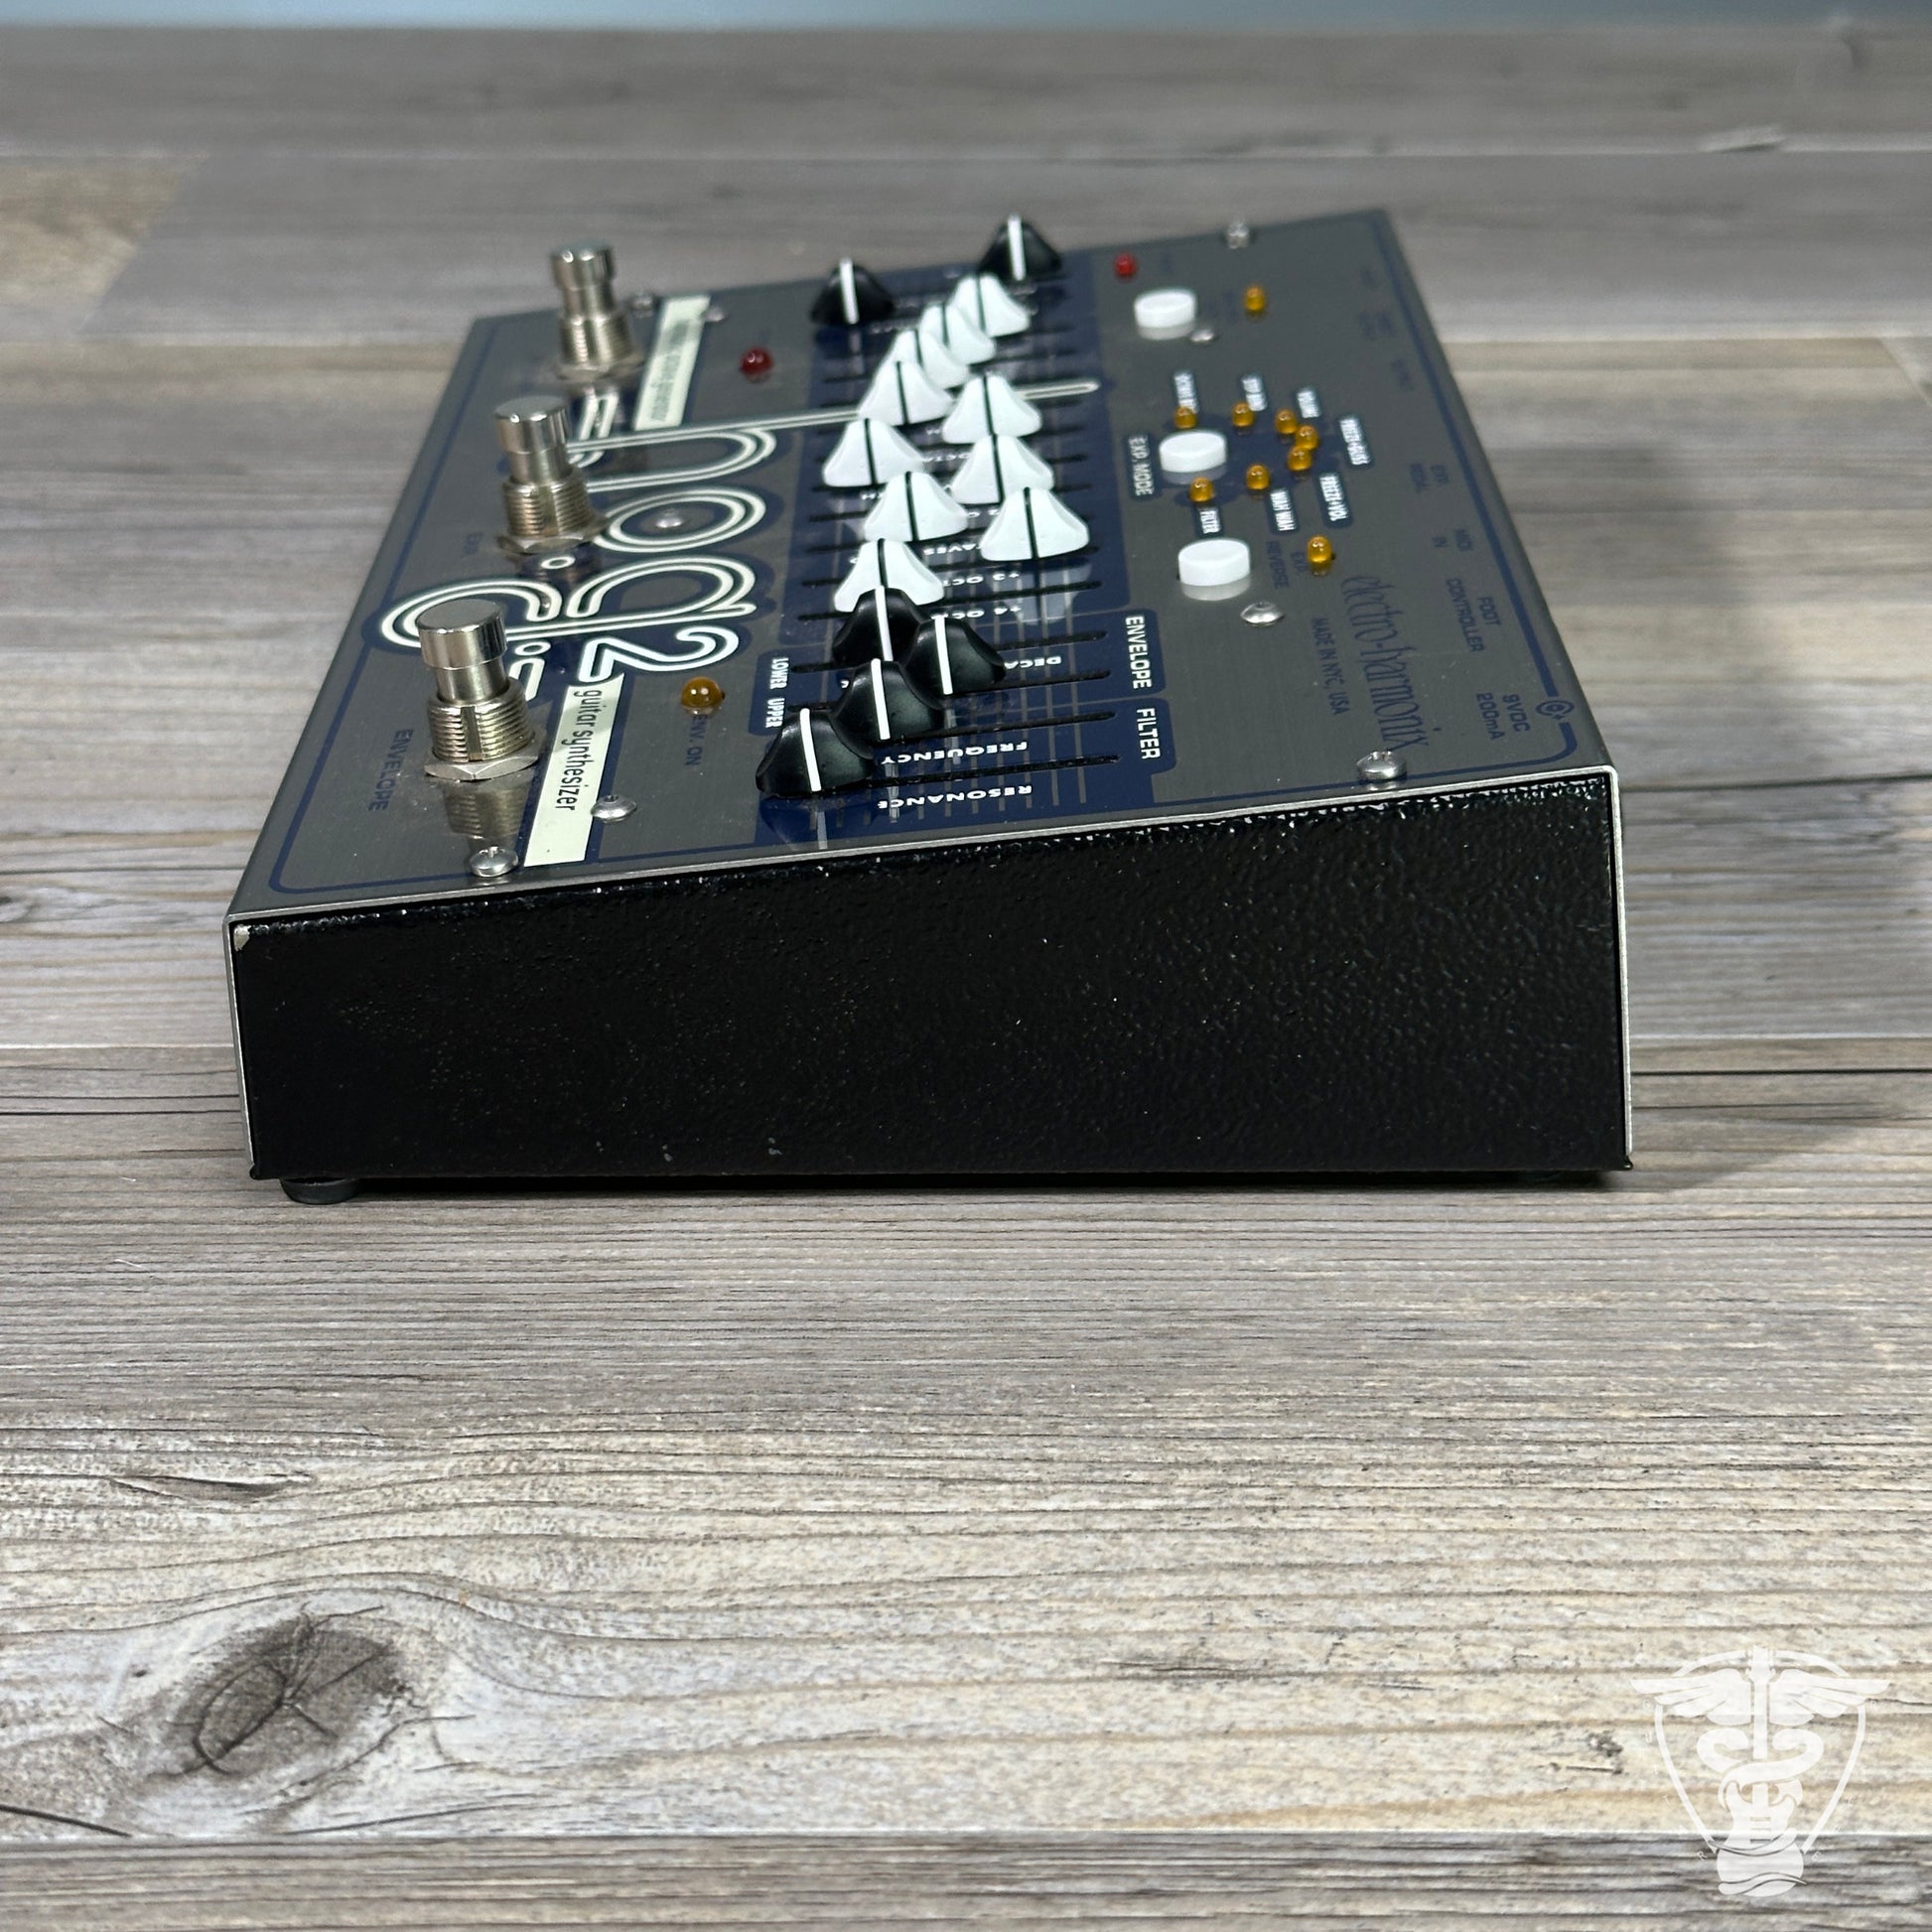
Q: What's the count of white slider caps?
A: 10